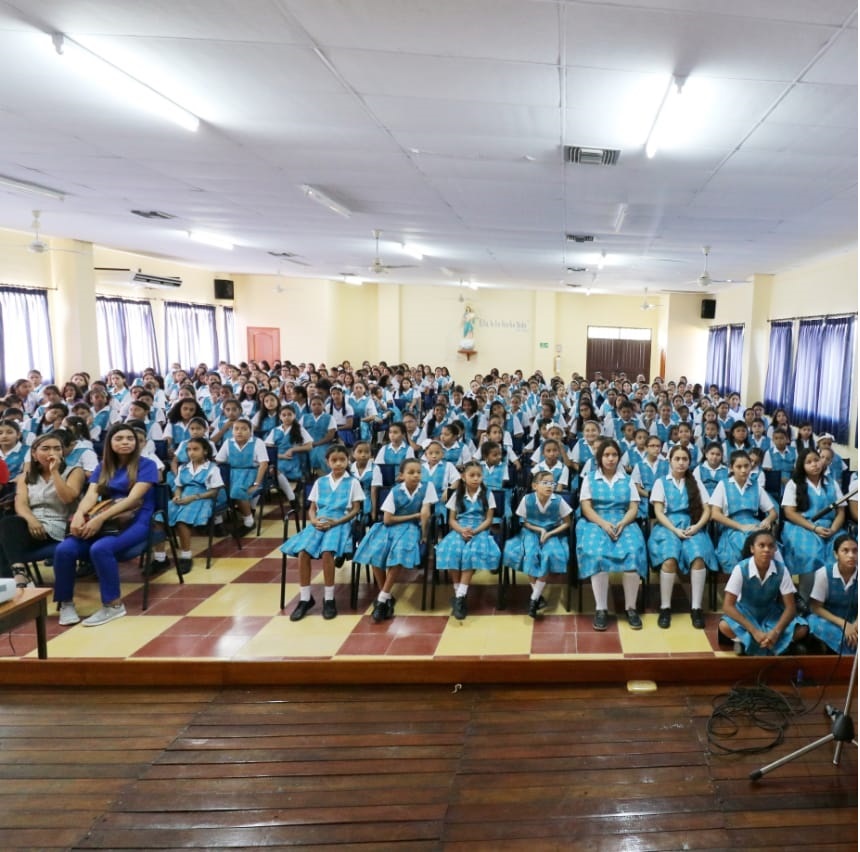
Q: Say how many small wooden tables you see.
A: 1